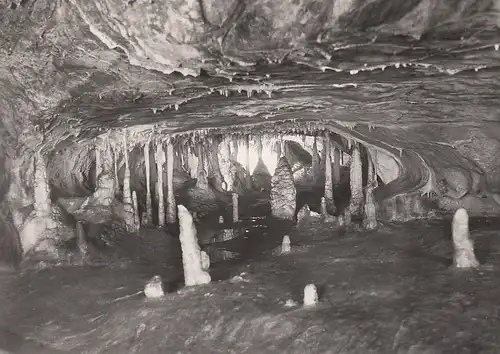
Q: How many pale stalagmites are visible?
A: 5